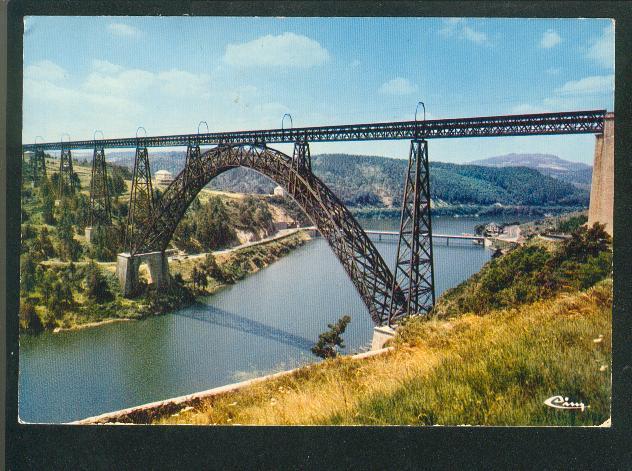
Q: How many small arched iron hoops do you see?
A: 7